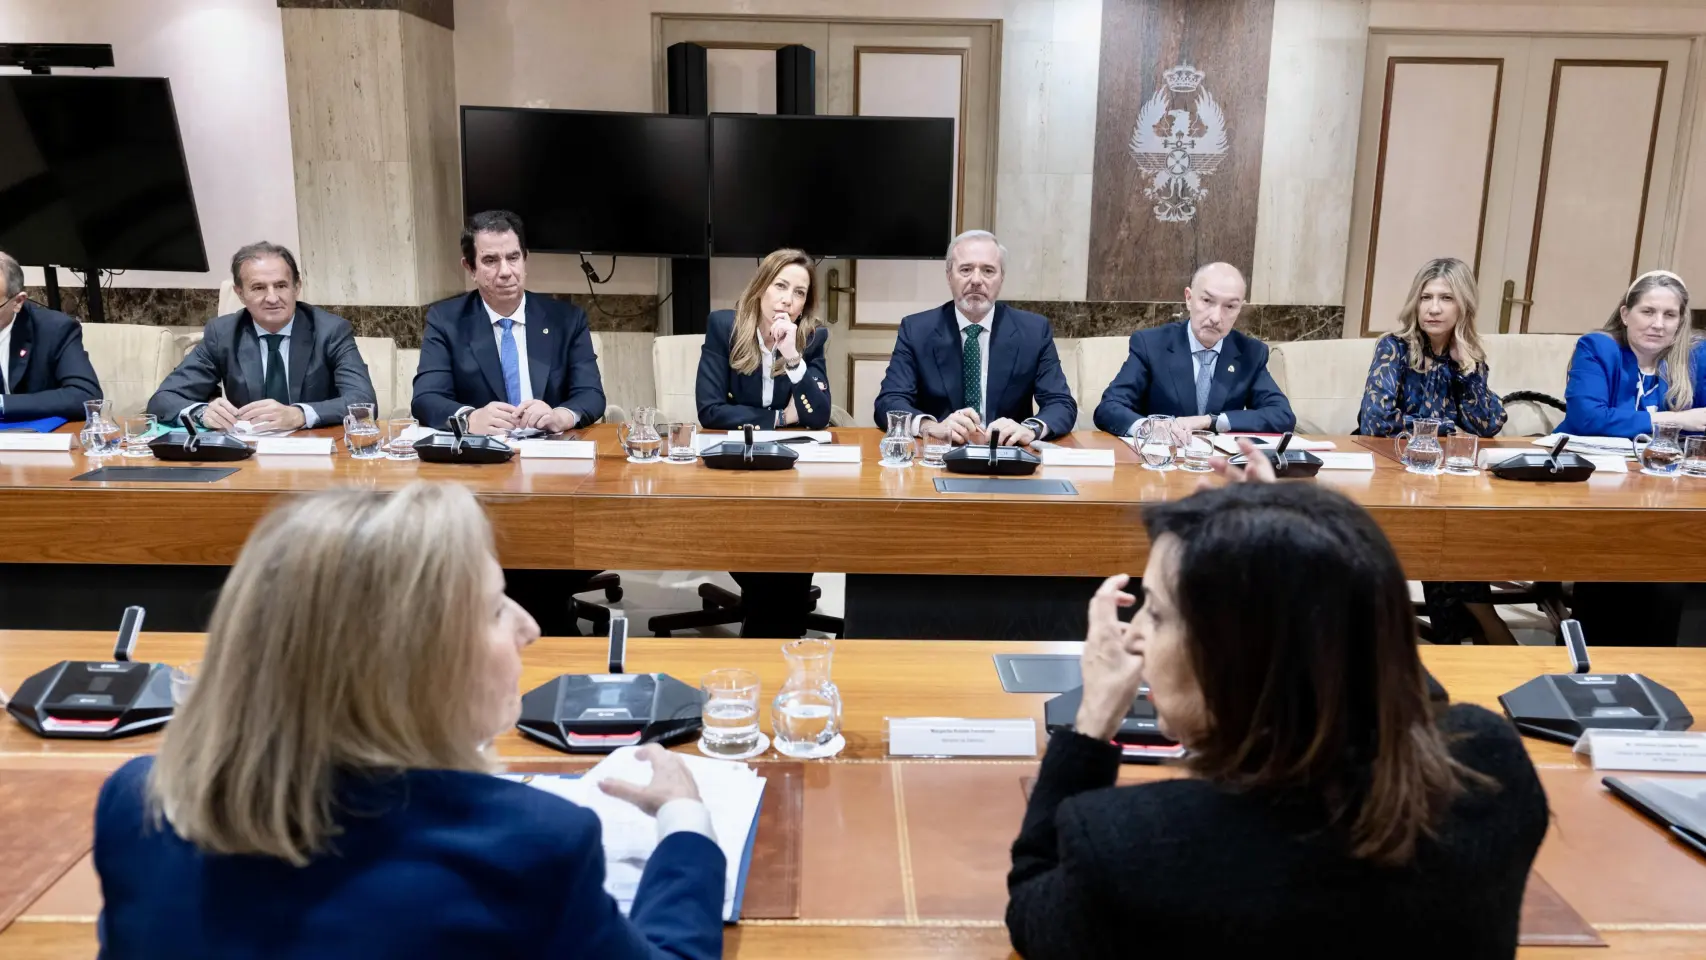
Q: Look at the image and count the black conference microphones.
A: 10